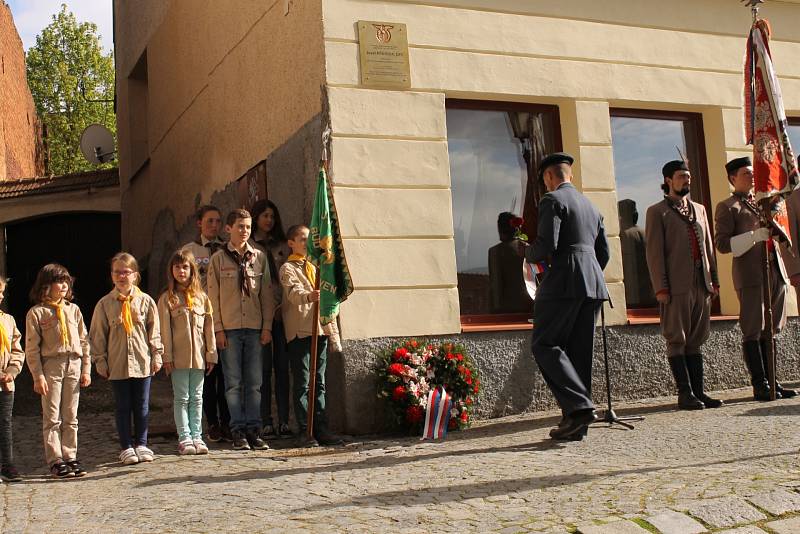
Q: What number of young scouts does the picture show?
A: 8